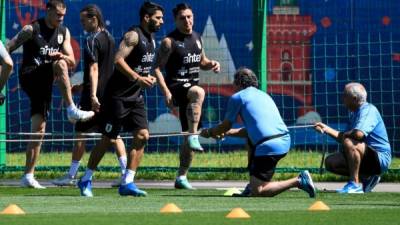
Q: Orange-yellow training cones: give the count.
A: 4